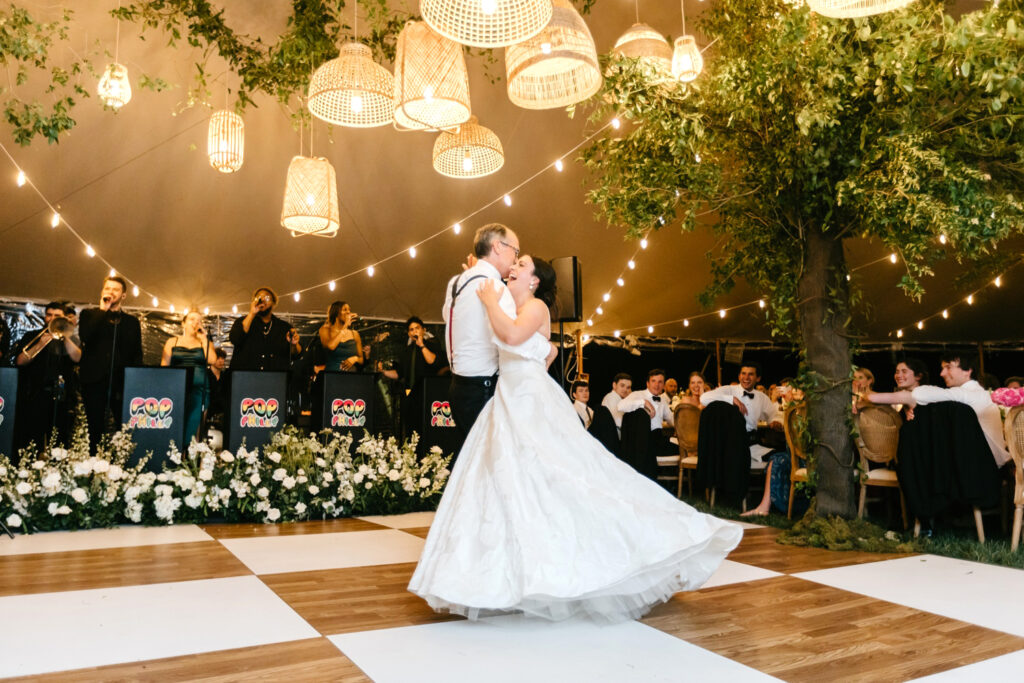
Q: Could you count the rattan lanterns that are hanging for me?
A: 11